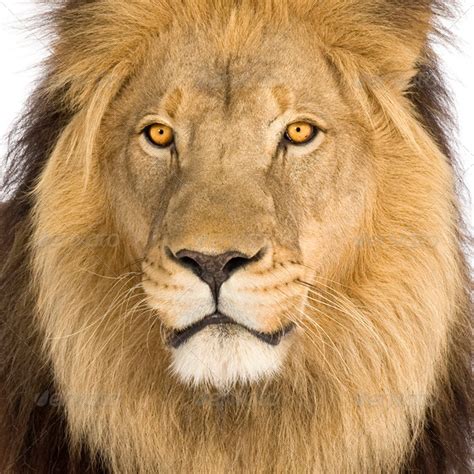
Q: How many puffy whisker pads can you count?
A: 2